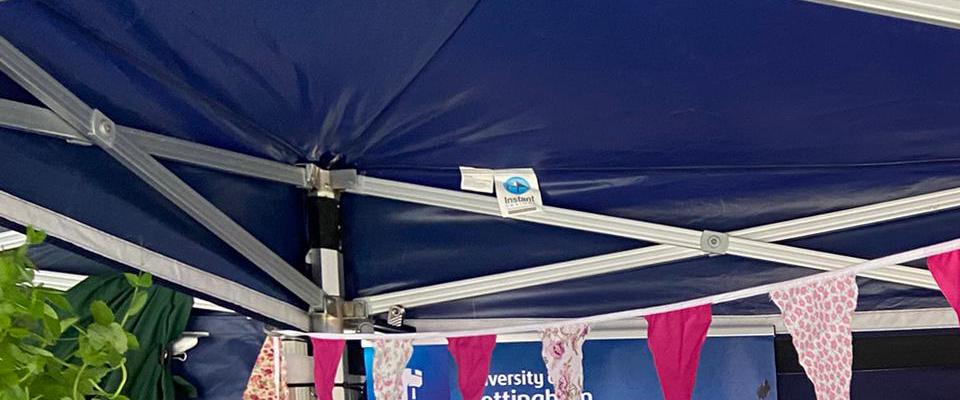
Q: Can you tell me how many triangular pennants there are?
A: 8